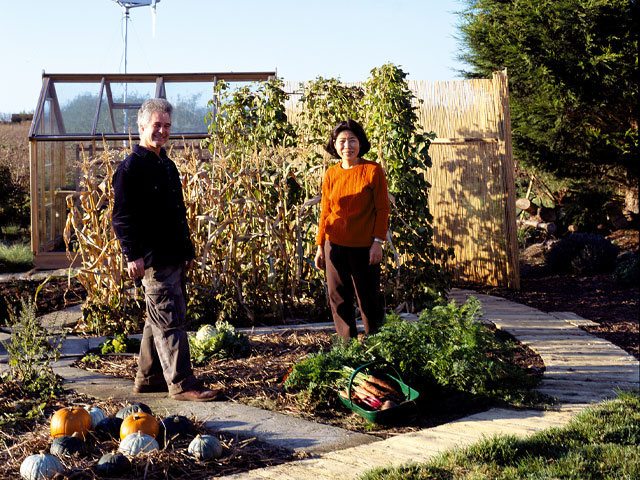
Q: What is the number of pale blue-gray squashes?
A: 4